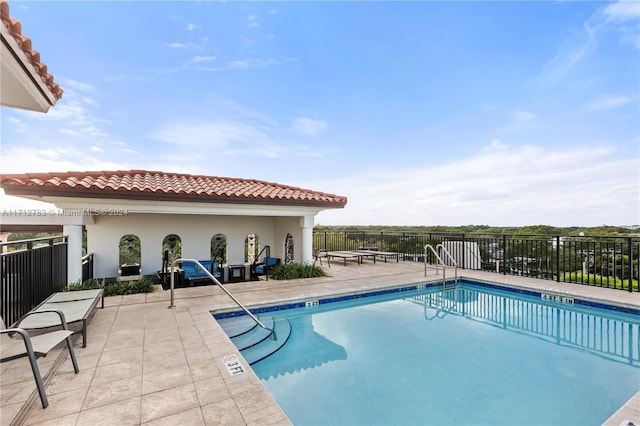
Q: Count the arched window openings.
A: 5